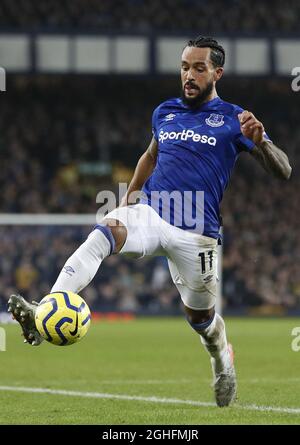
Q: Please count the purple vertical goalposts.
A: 0